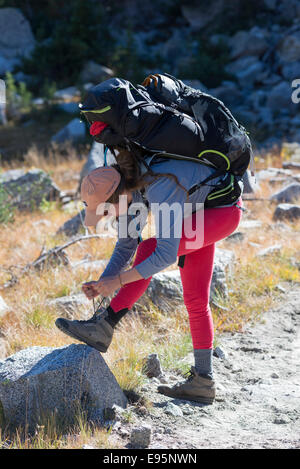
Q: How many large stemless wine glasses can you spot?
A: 0